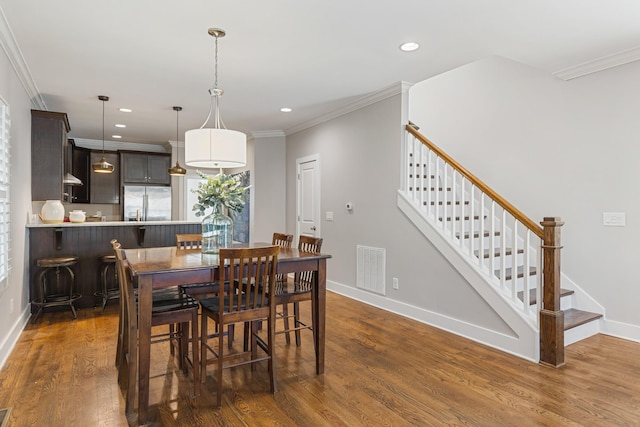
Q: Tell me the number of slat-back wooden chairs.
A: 6